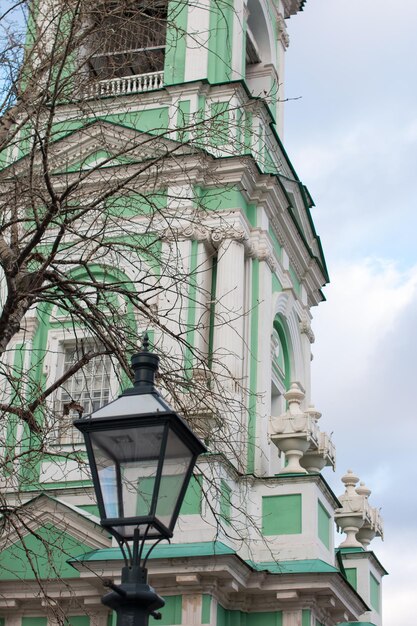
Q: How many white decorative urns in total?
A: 4